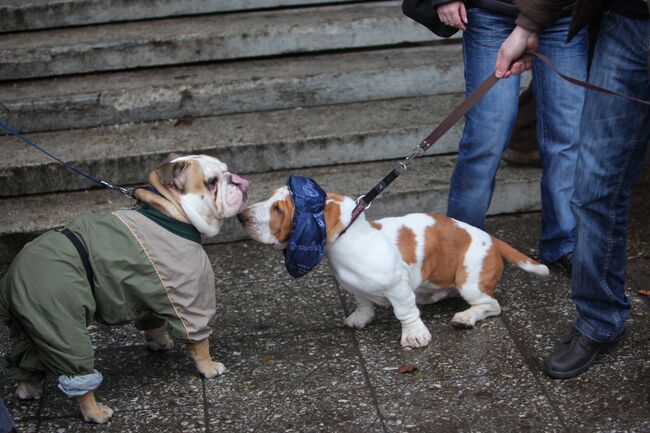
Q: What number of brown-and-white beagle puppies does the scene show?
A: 1